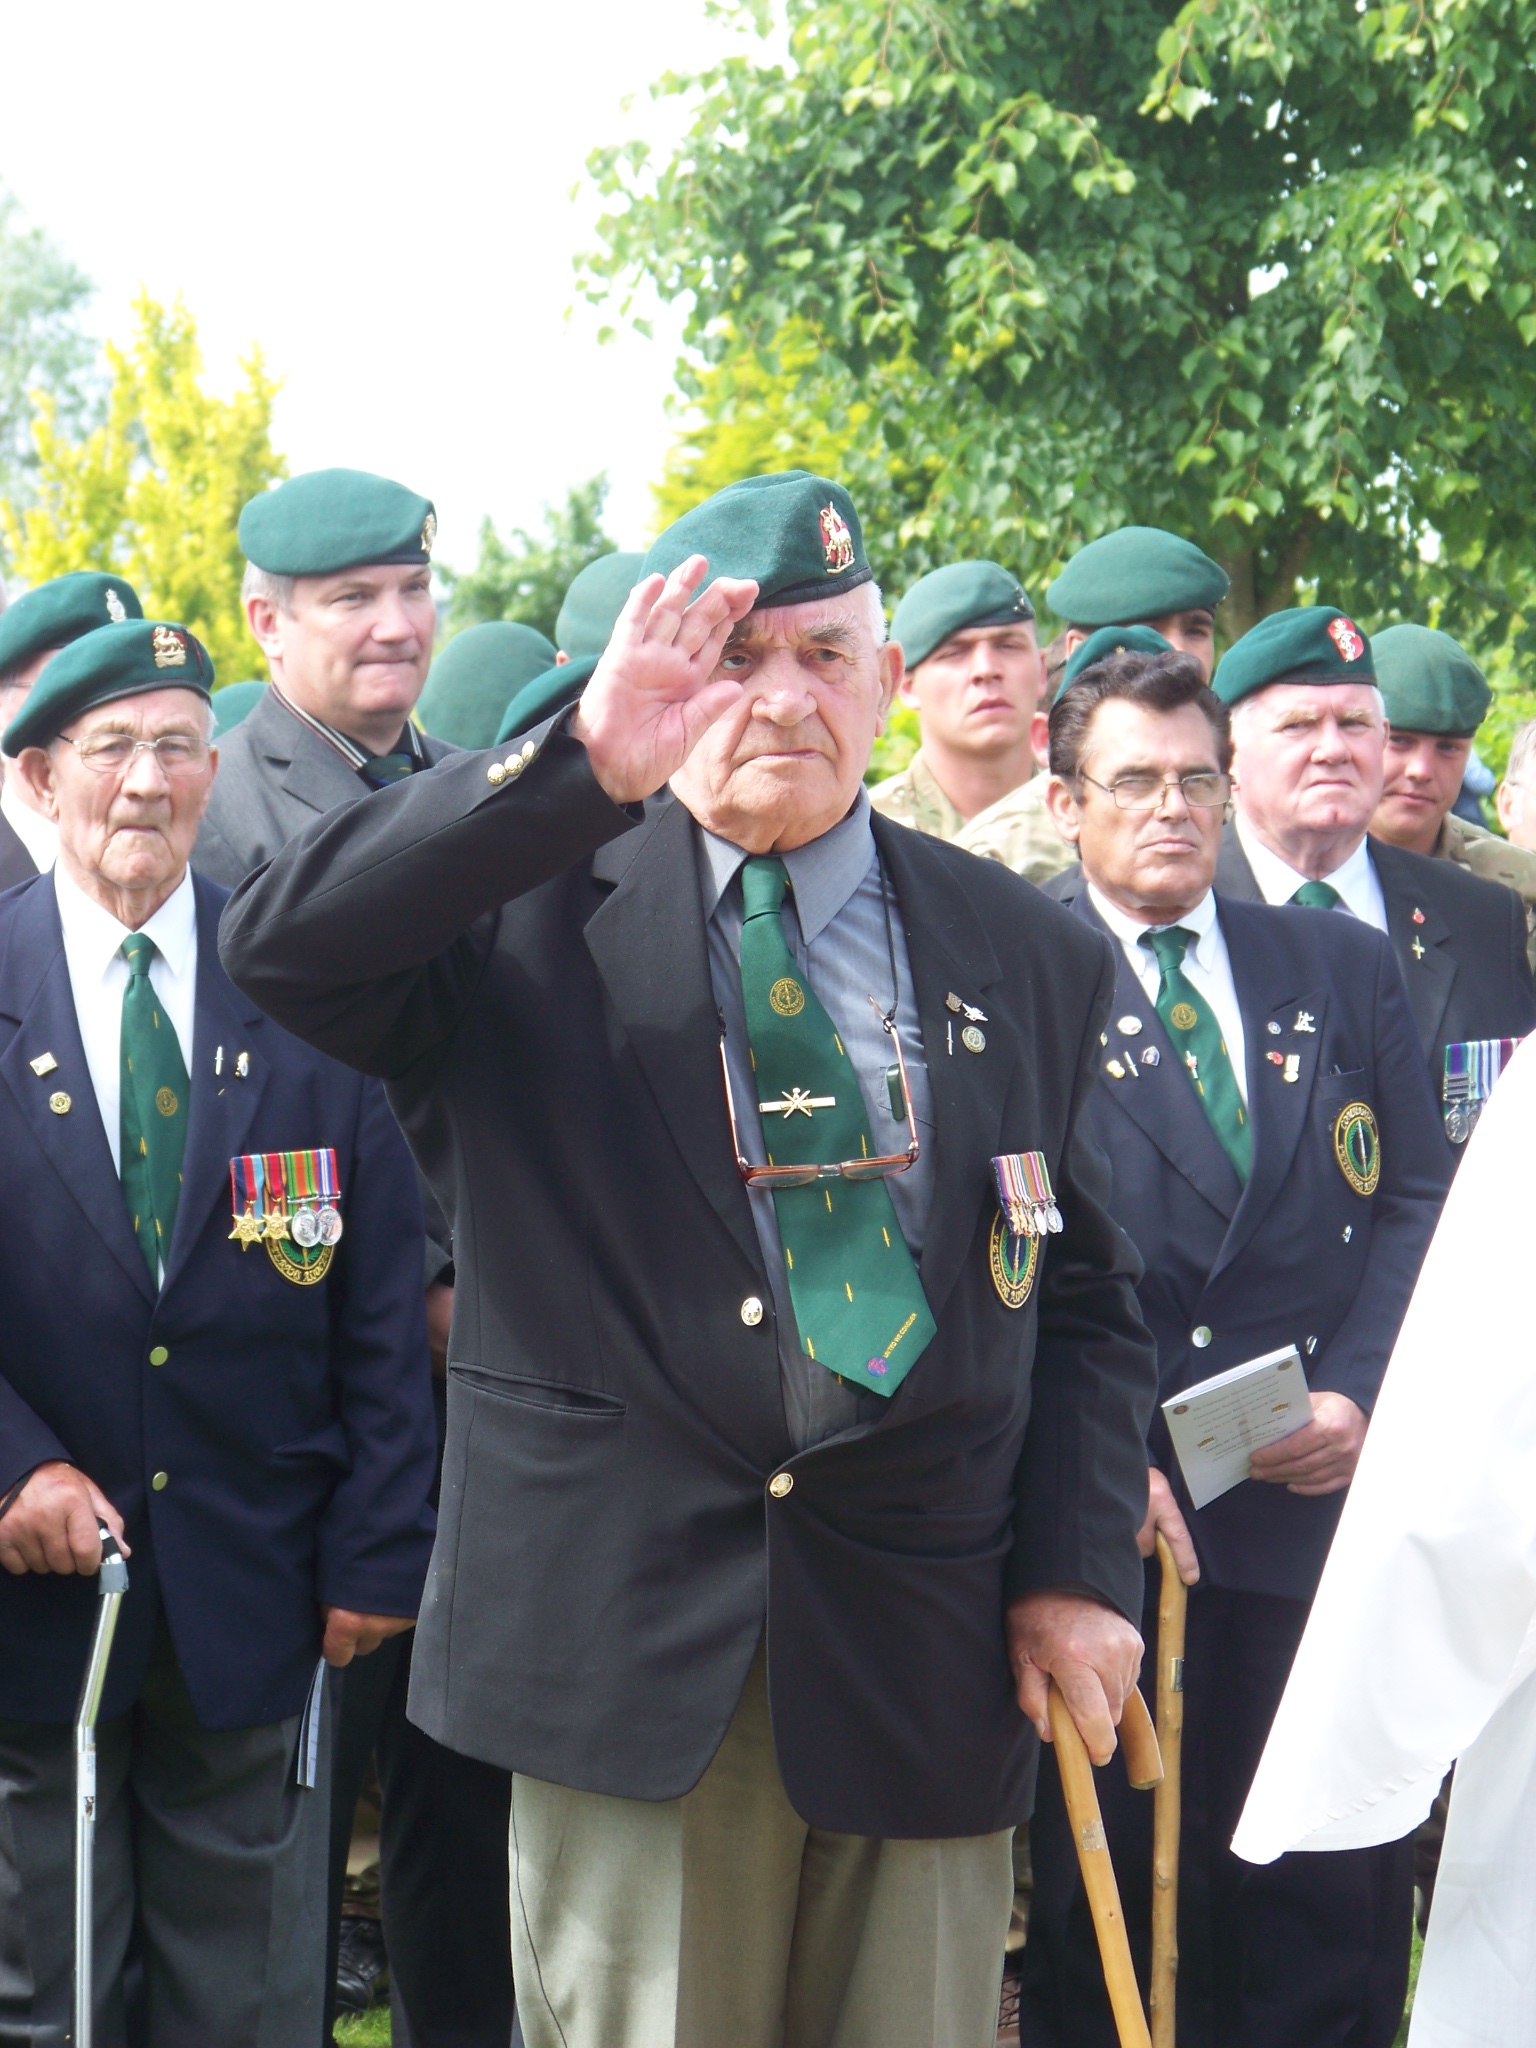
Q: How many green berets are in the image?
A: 13